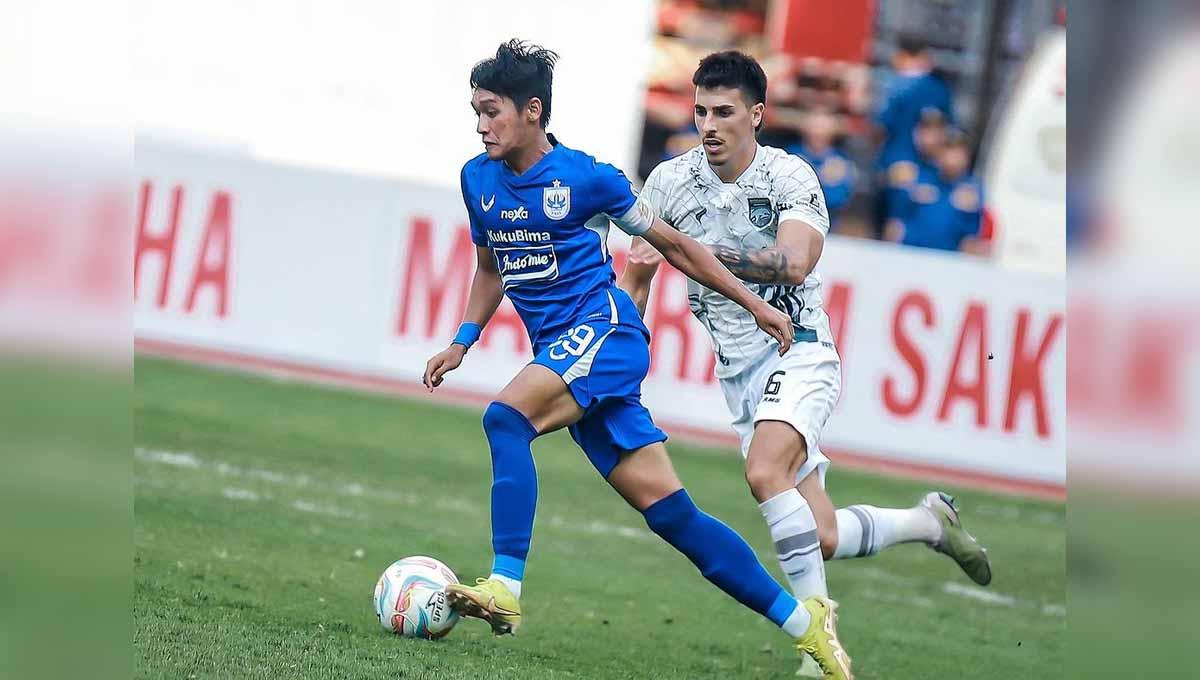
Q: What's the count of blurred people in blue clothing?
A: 4